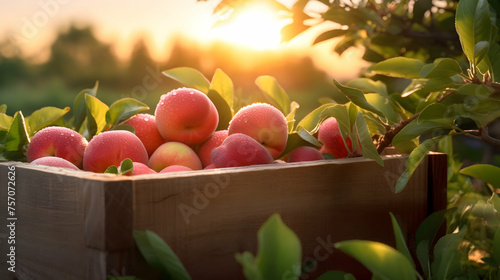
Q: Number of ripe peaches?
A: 13